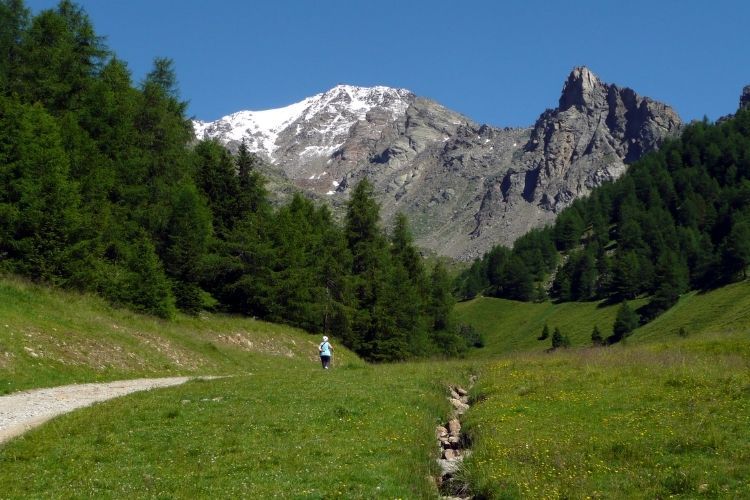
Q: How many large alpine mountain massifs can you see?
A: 2